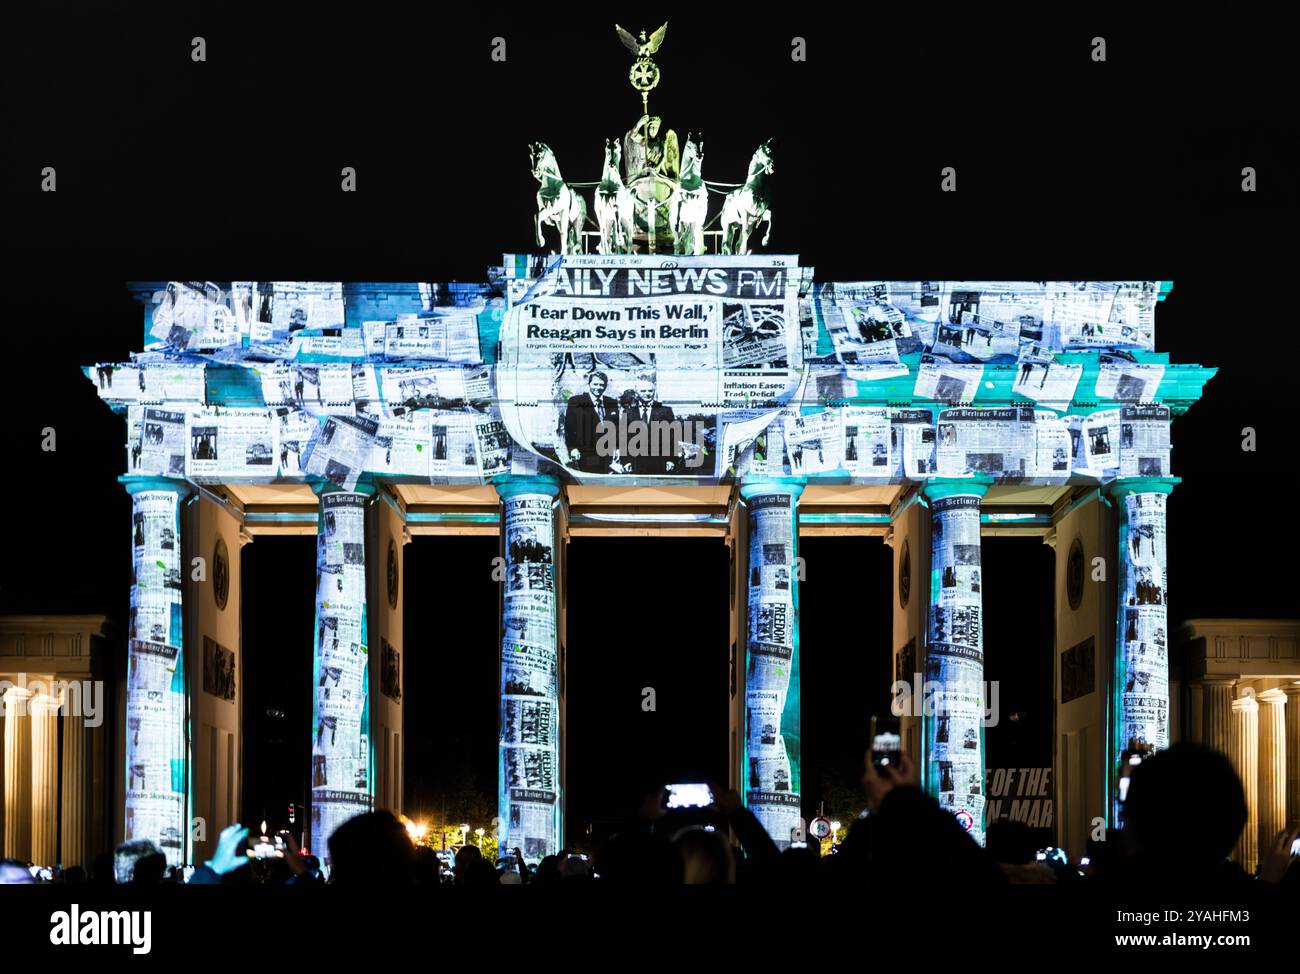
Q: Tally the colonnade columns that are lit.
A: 6